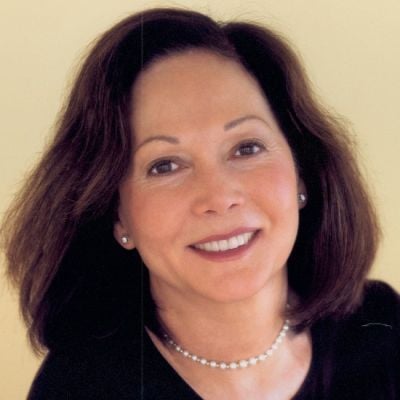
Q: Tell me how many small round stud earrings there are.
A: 2